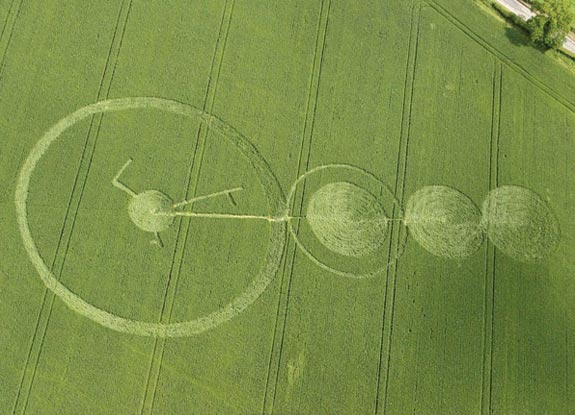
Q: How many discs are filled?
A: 4